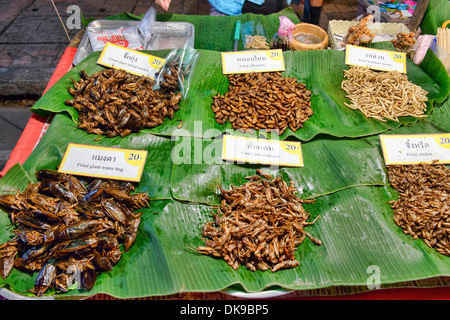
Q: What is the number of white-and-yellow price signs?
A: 6